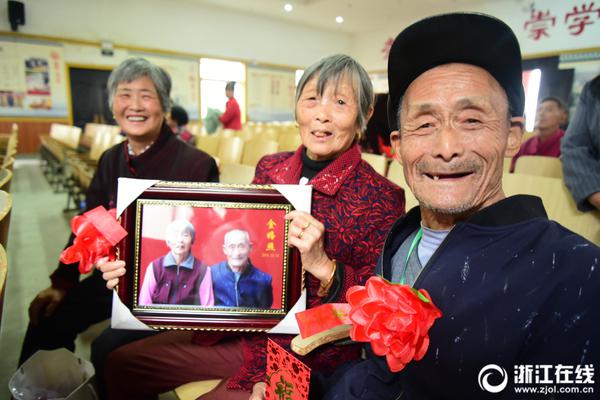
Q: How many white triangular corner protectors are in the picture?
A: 4